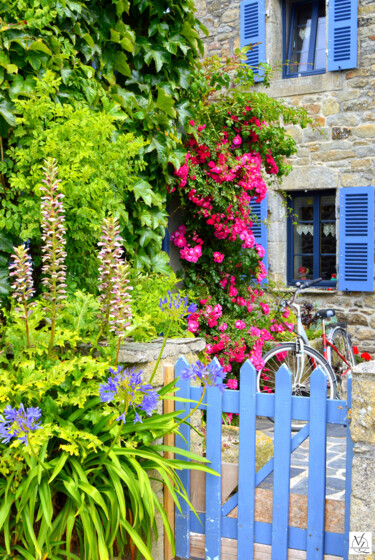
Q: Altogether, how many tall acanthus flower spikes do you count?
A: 4